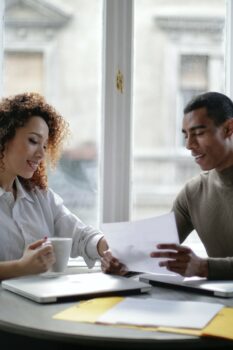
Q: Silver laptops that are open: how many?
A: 0